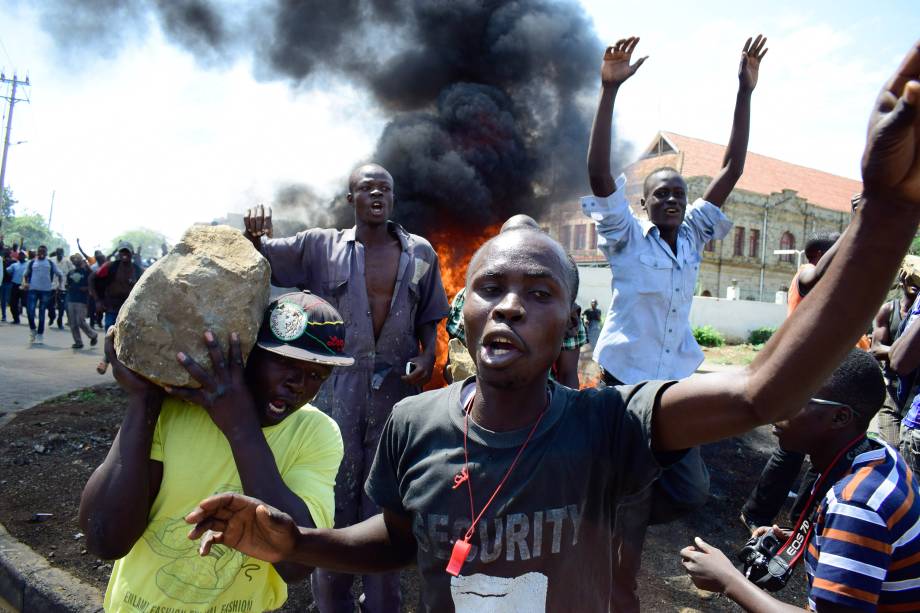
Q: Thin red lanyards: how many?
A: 1